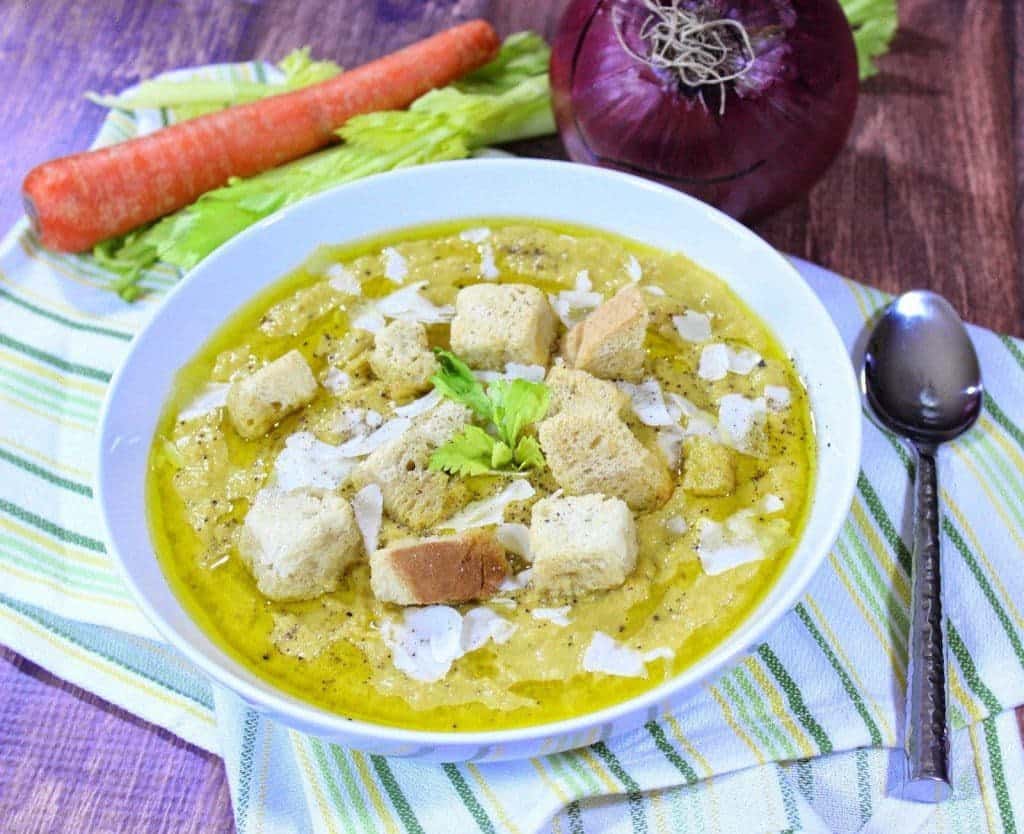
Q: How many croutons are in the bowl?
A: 11